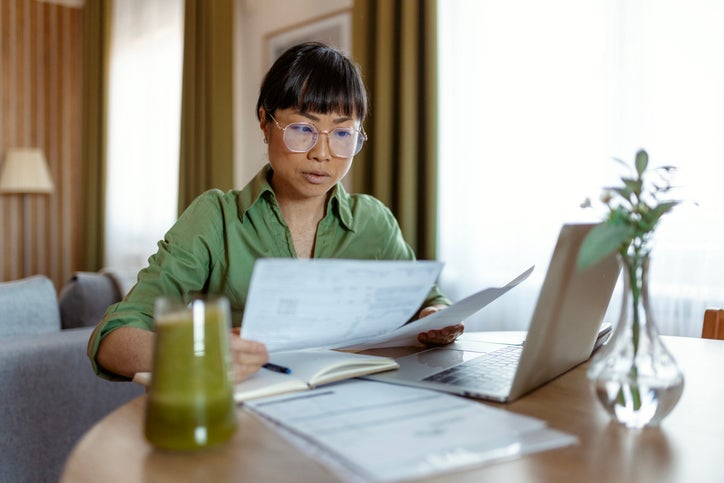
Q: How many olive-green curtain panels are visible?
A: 3